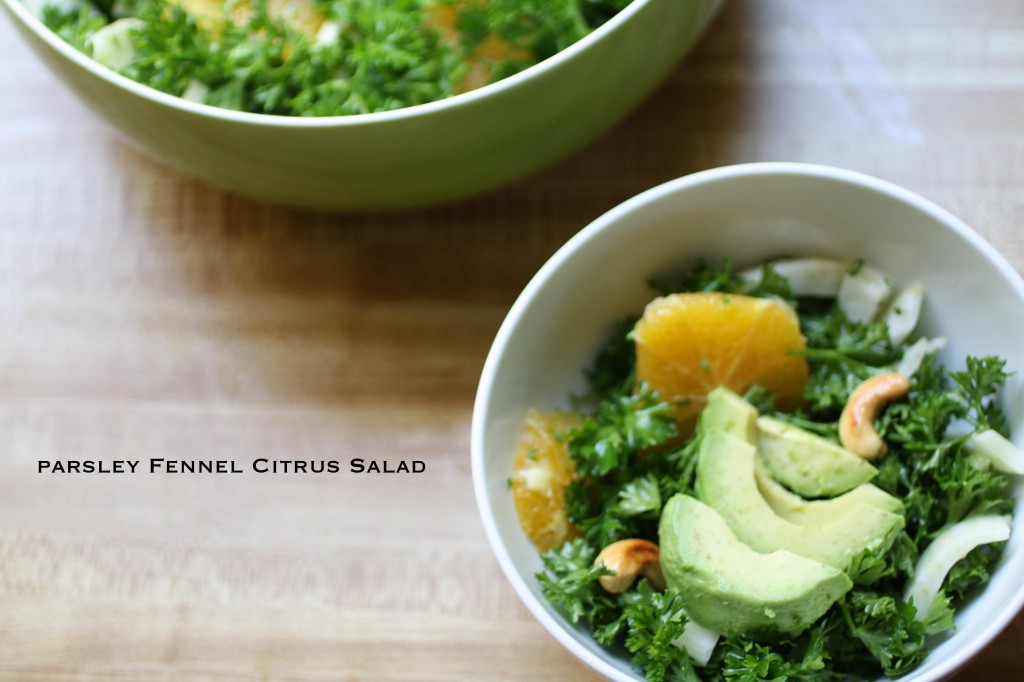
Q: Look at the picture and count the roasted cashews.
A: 2